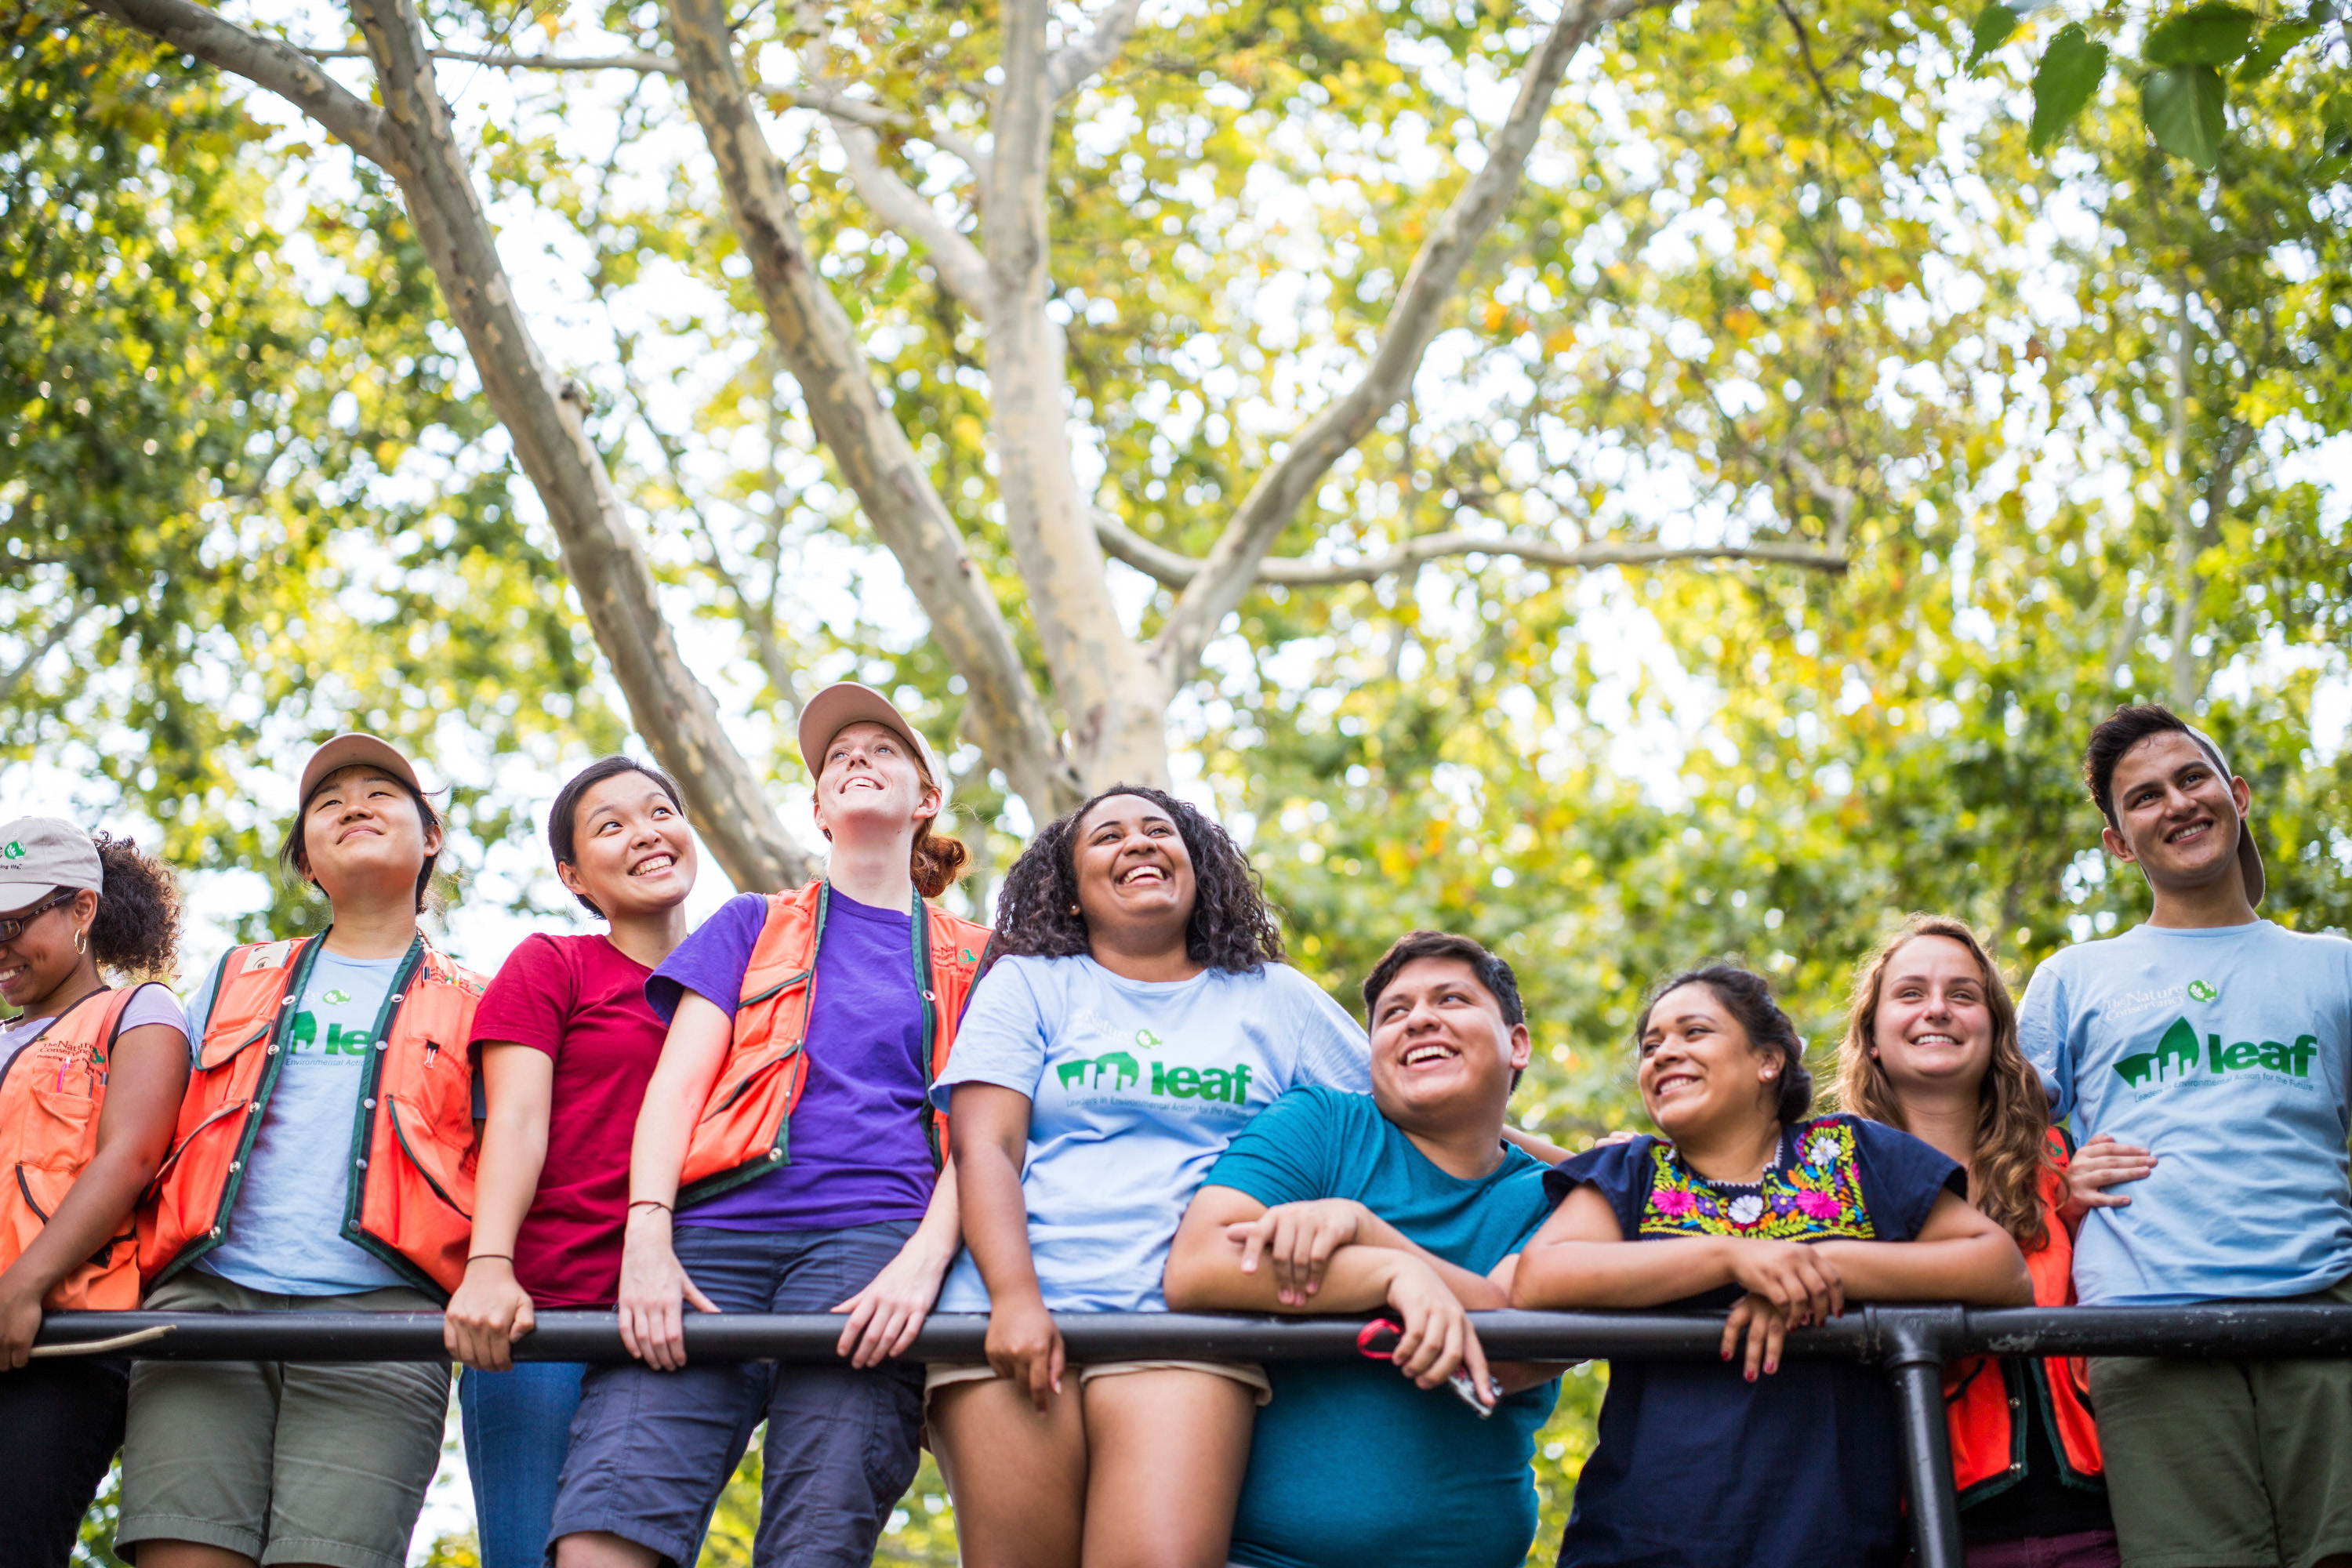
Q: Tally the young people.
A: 9